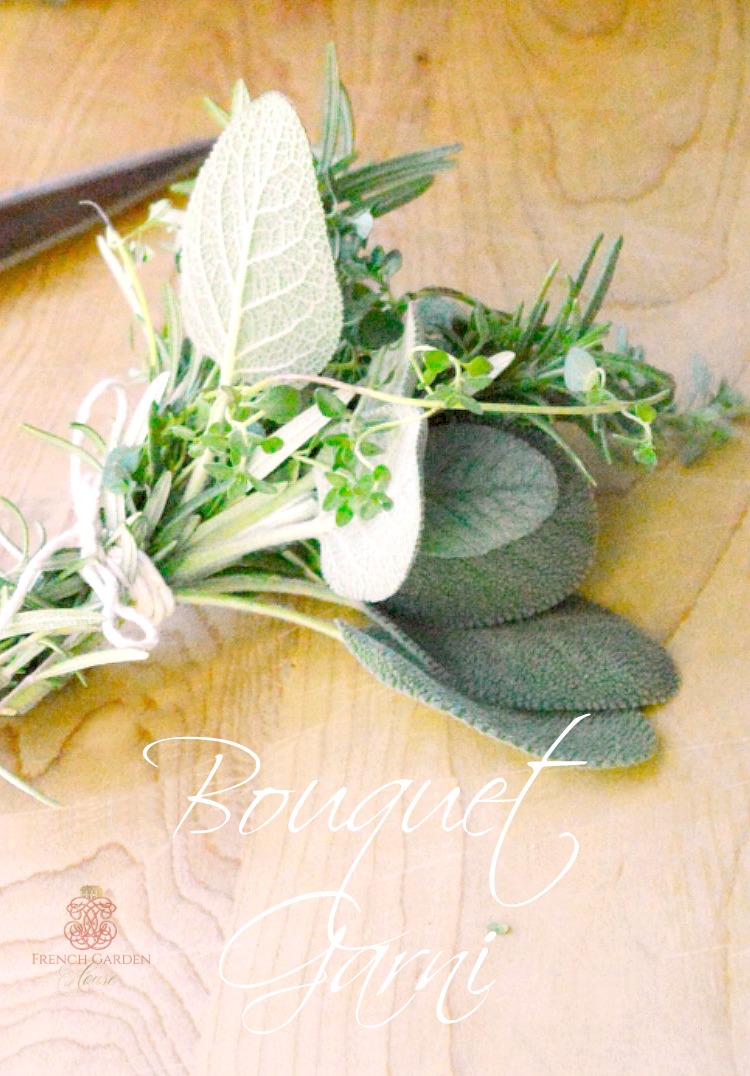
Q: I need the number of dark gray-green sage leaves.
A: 4